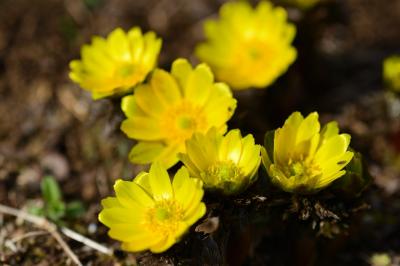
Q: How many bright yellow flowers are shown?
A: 6